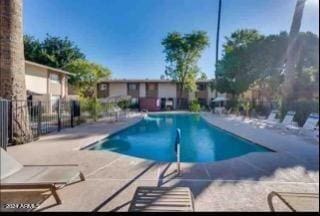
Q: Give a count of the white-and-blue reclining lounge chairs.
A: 3